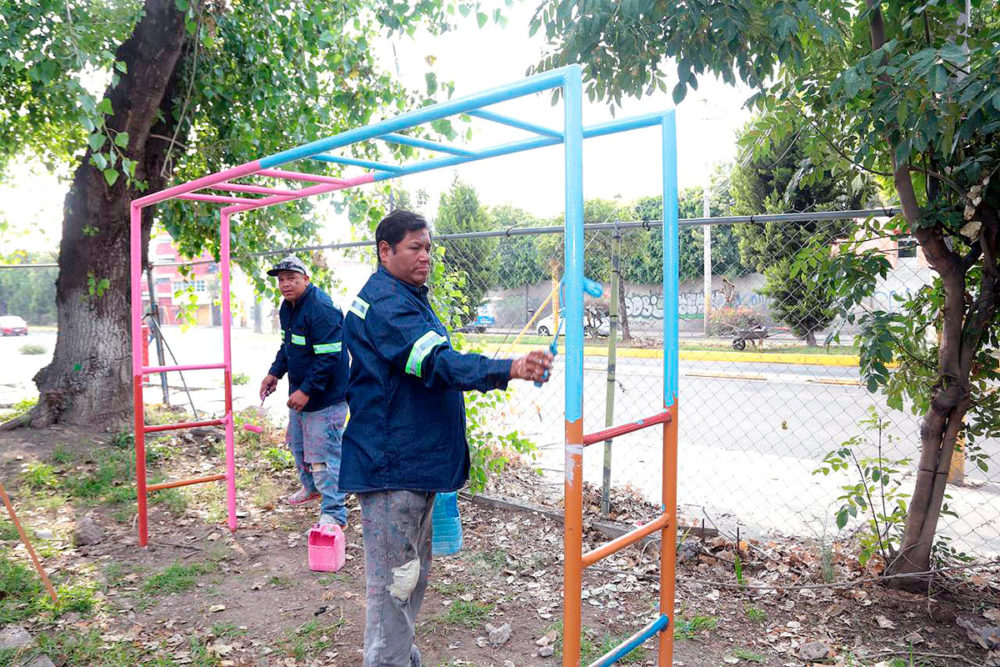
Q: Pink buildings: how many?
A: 1